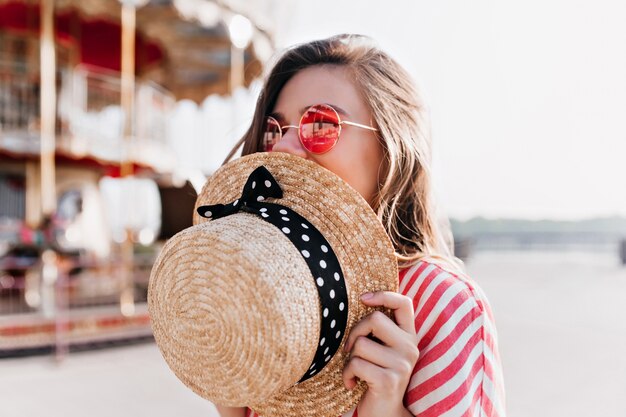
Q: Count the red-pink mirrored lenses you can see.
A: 2